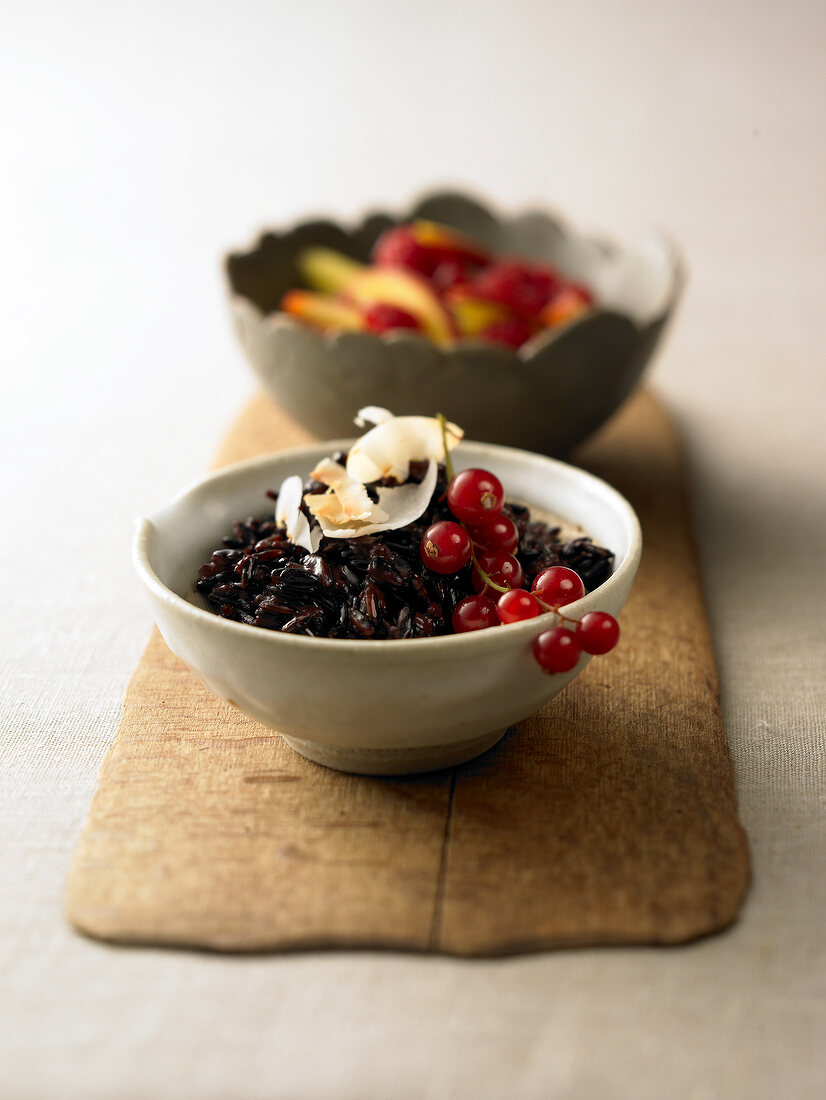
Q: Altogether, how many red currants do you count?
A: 9